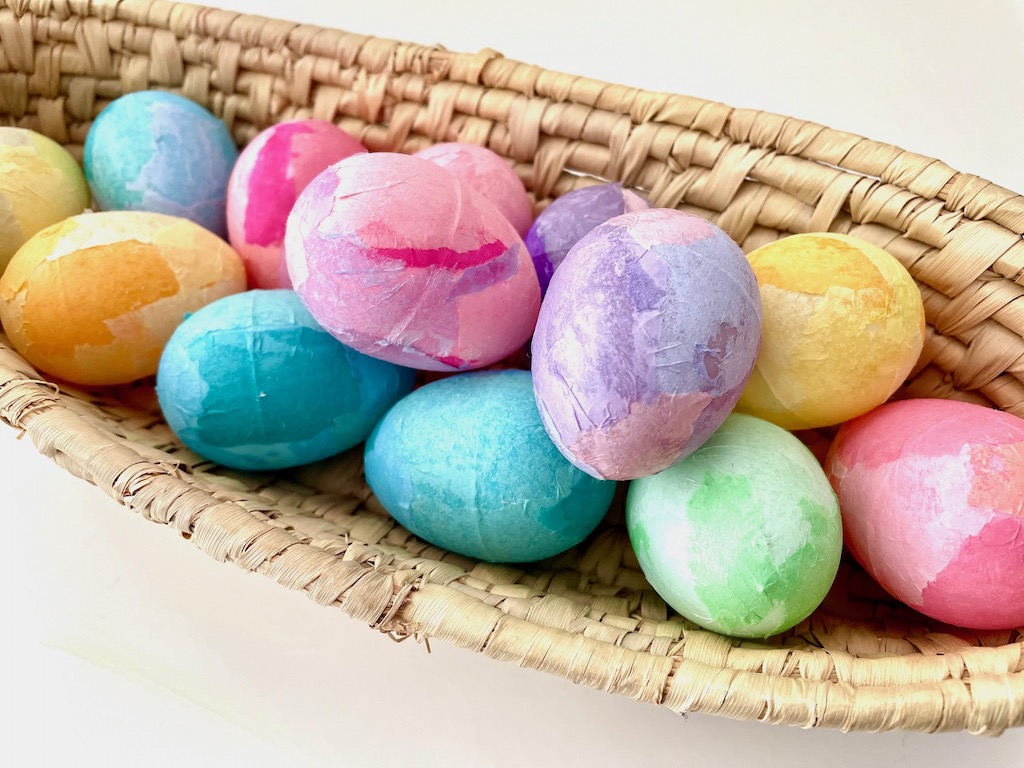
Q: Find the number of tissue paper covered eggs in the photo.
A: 13